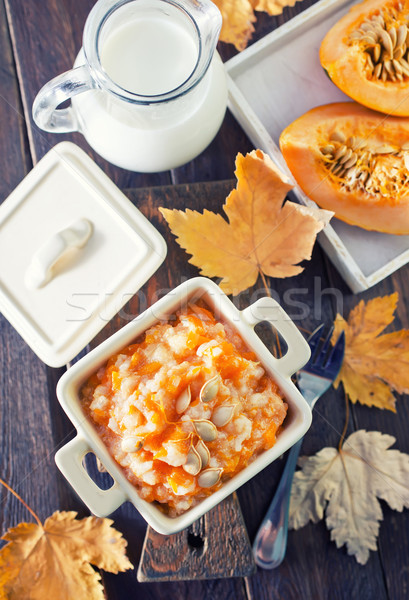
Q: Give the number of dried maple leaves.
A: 5